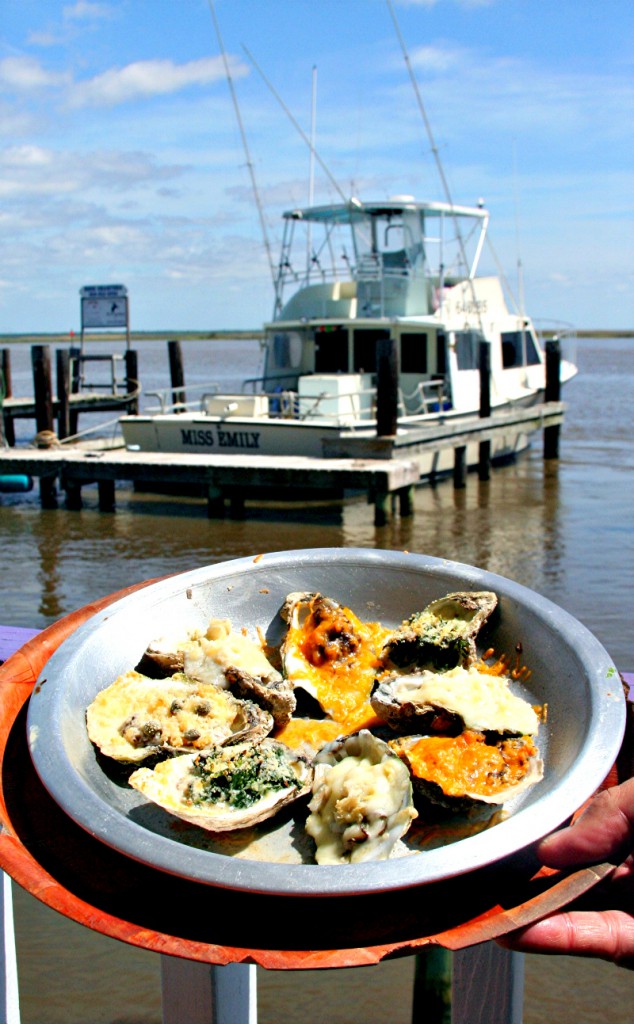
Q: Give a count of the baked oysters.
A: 8